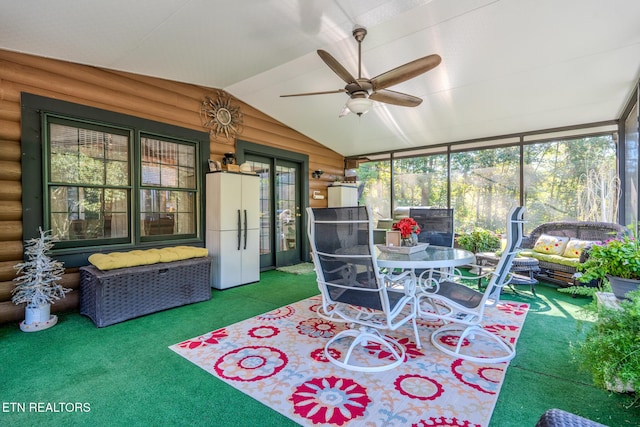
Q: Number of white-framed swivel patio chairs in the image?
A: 4